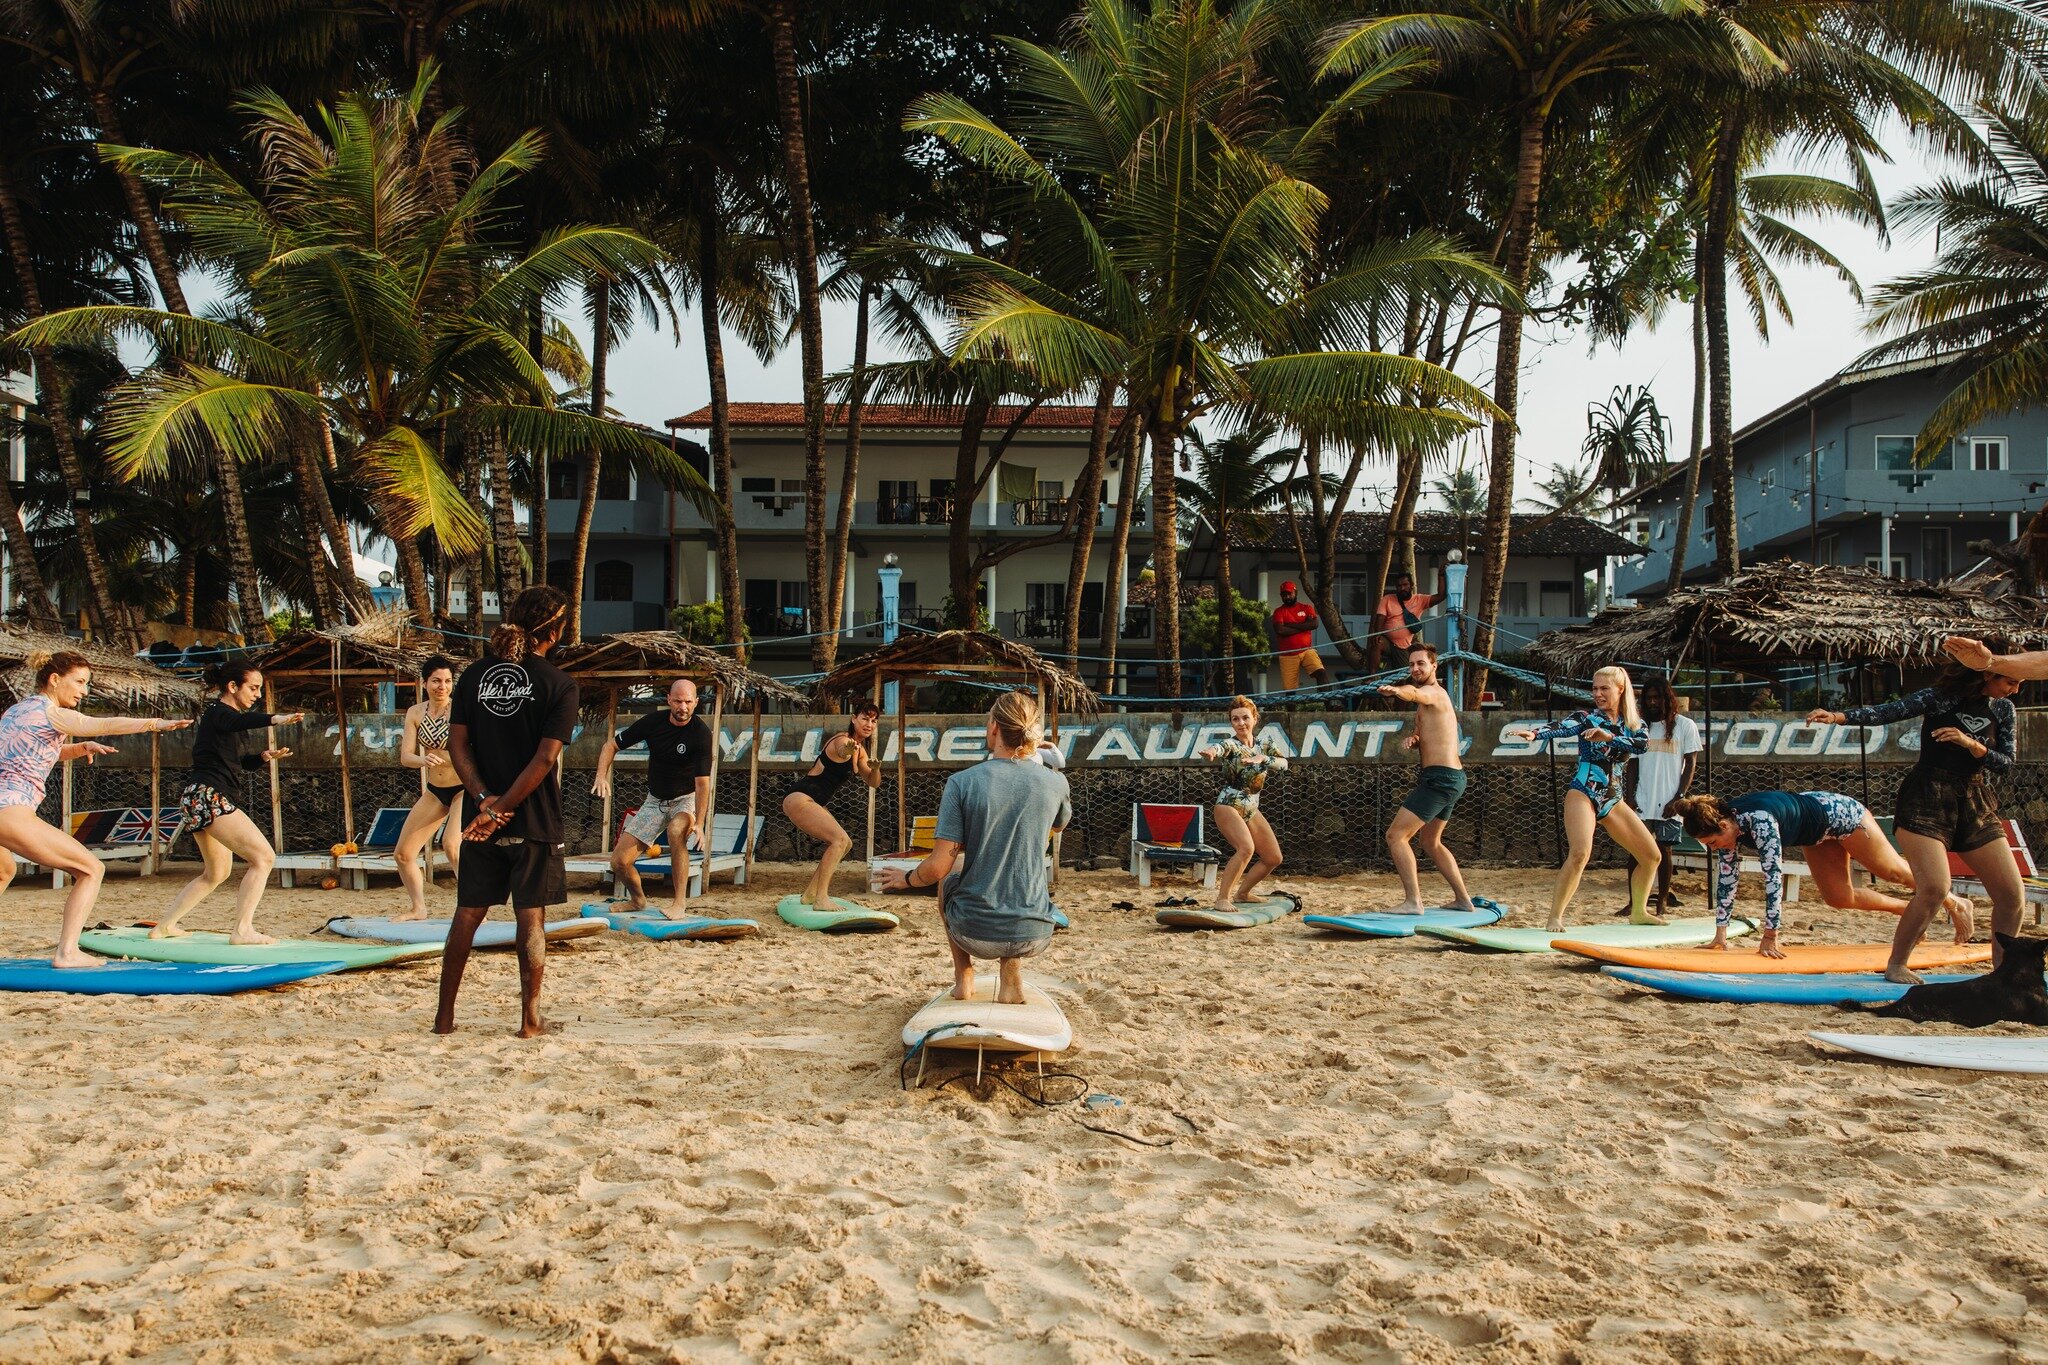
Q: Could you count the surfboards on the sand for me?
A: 13